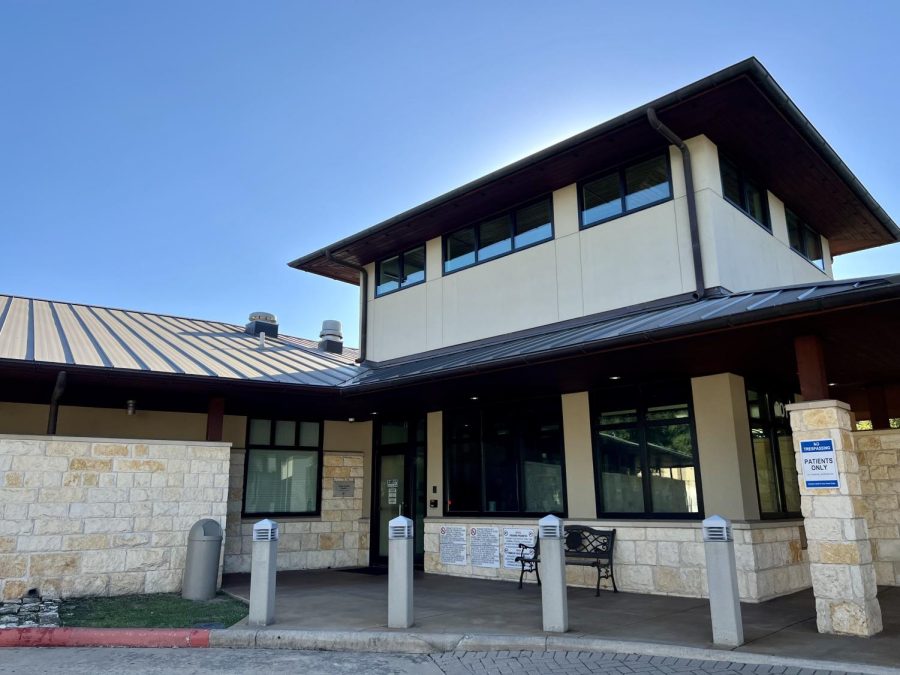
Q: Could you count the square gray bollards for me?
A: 4